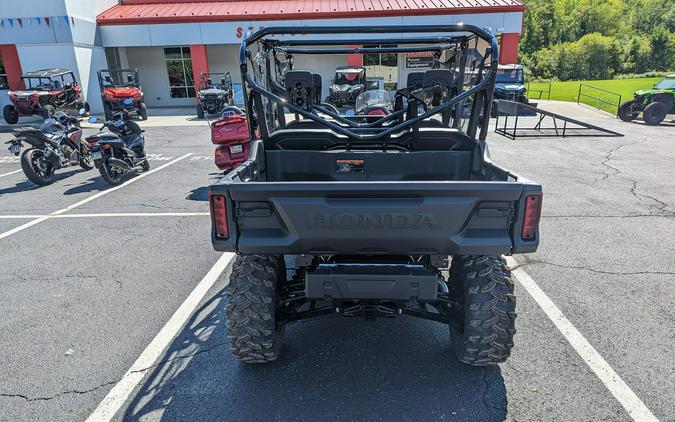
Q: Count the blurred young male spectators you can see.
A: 0